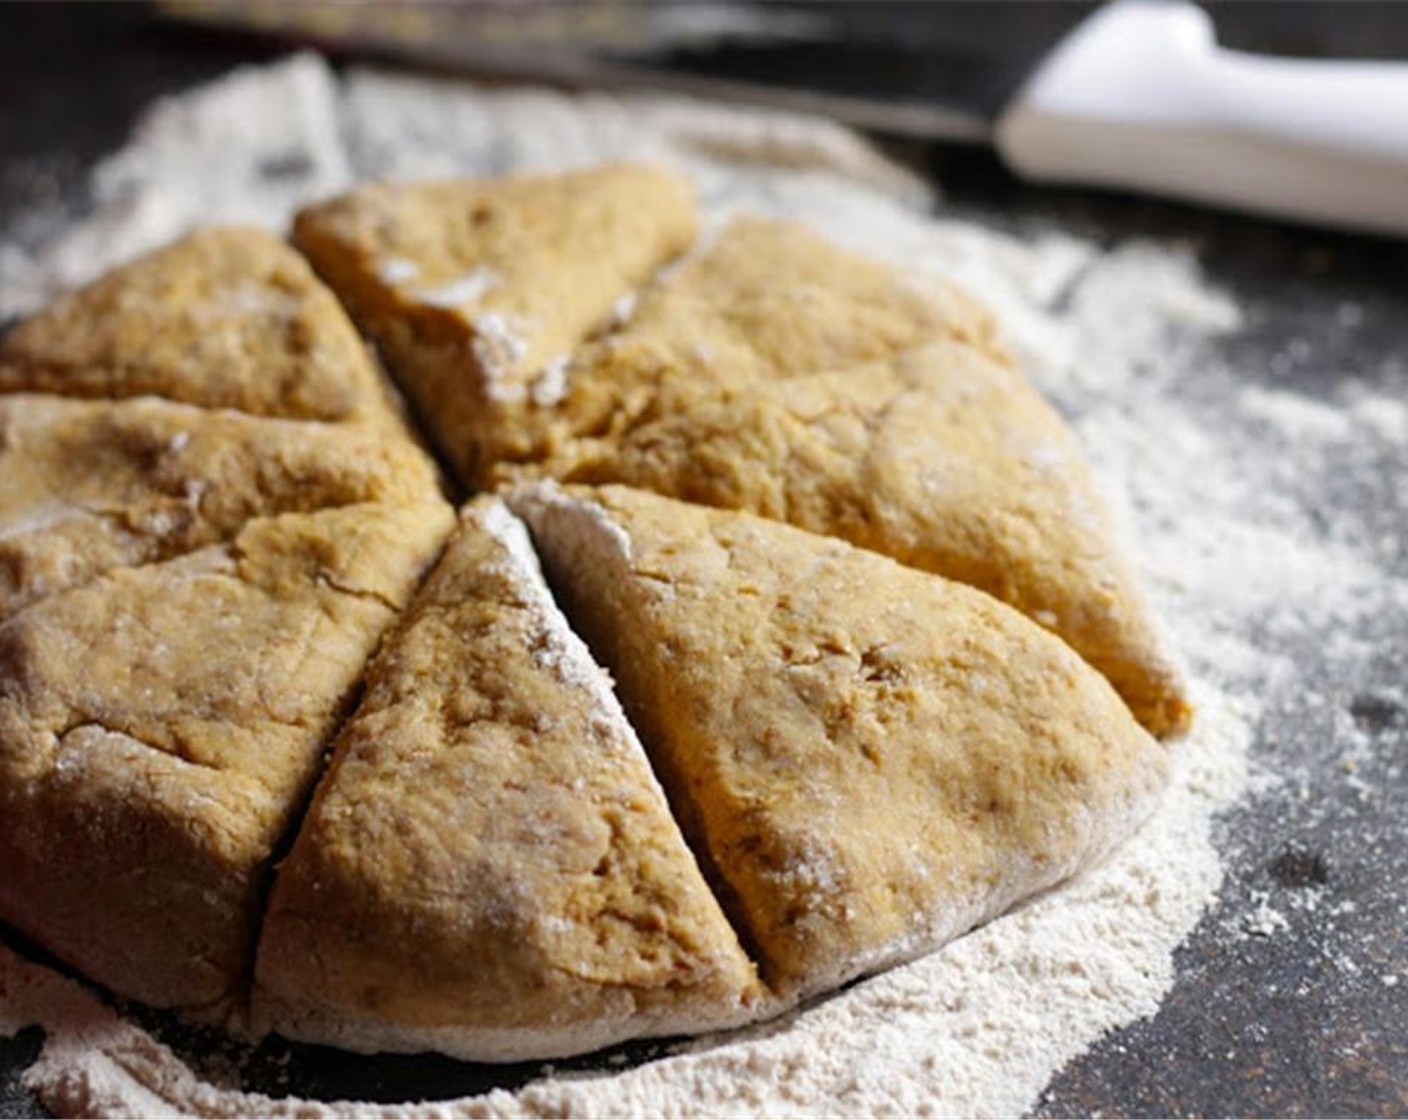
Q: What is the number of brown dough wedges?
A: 8